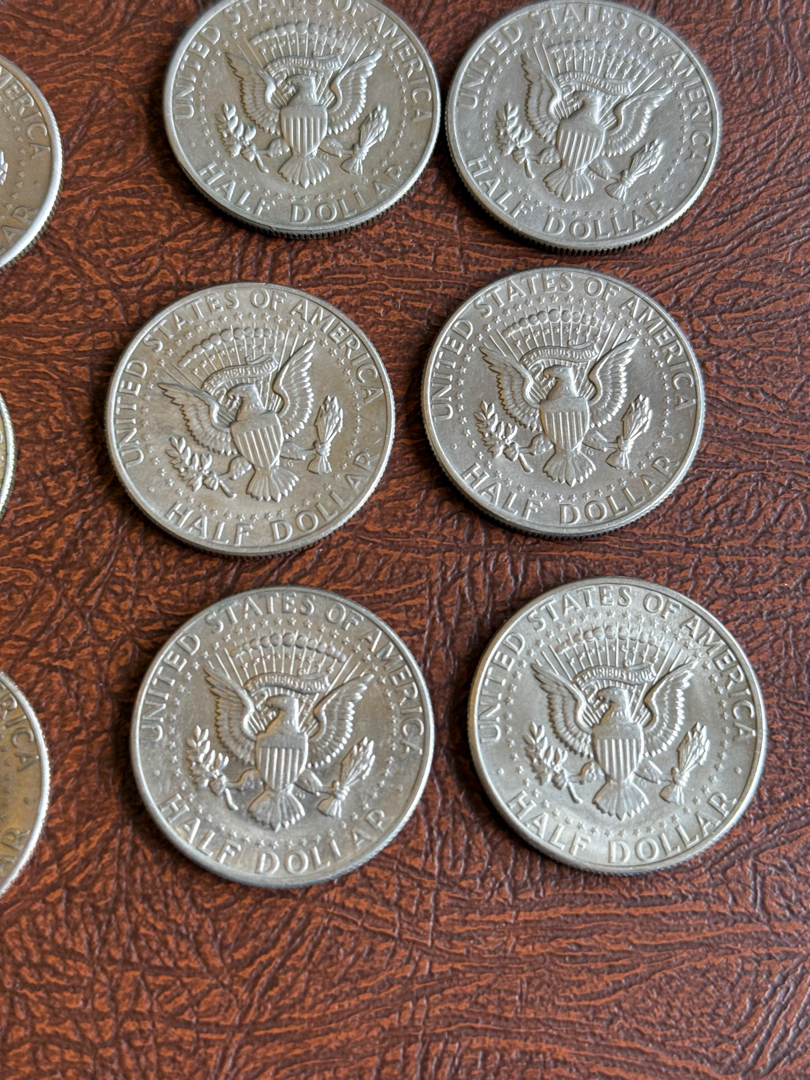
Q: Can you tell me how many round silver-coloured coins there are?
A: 9